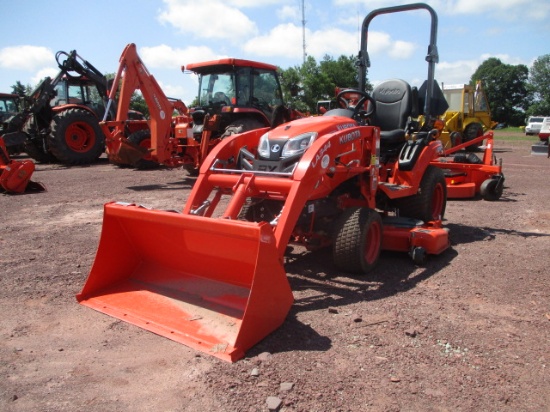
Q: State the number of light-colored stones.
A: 3